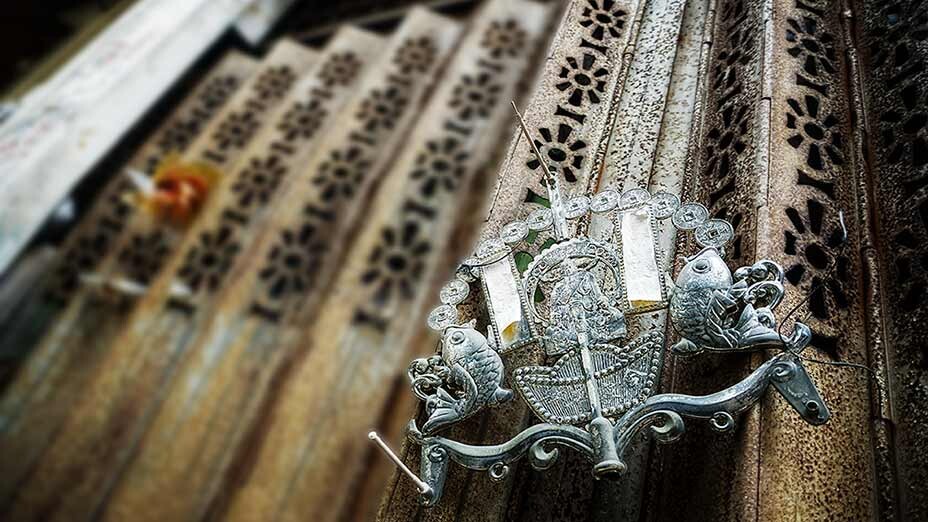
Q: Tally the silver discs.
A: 12